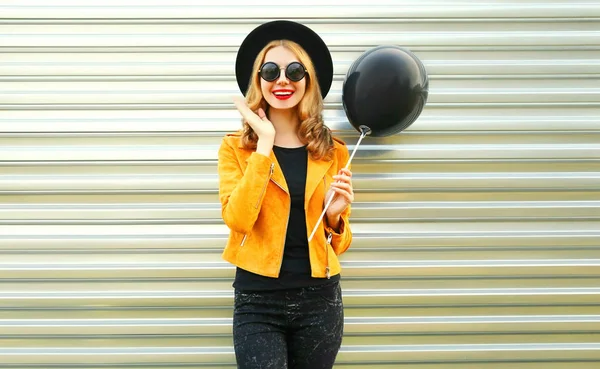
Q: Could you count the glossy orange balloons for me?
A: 0